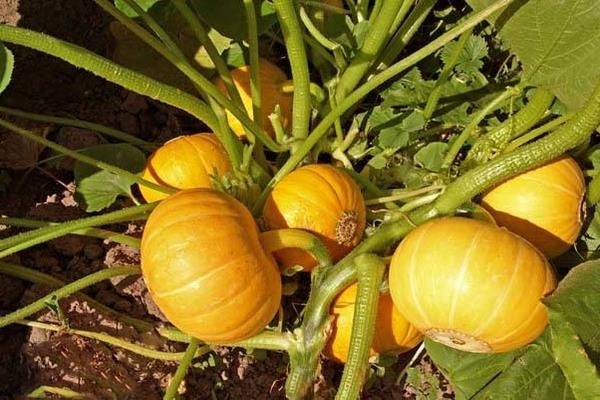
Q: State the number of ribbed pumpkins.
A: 7